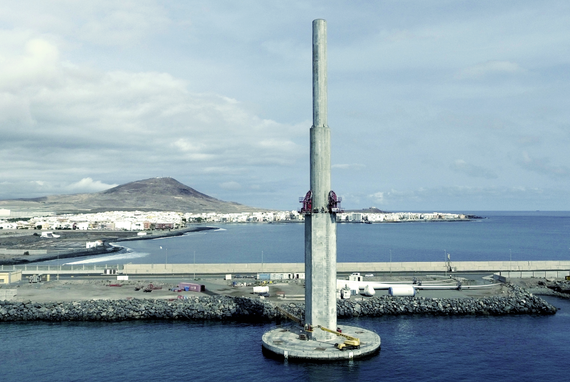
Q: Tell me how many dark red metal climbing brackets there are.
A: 2